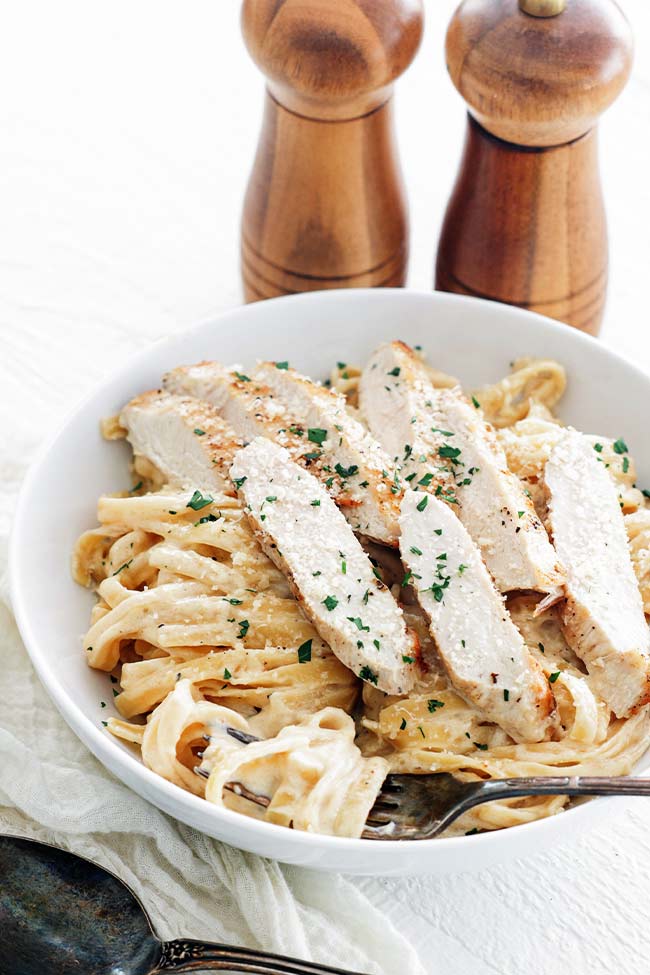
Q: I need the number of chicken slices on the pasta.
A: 8